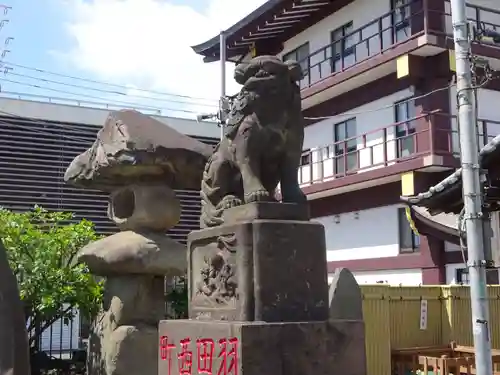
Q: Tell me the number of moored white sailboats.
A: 0